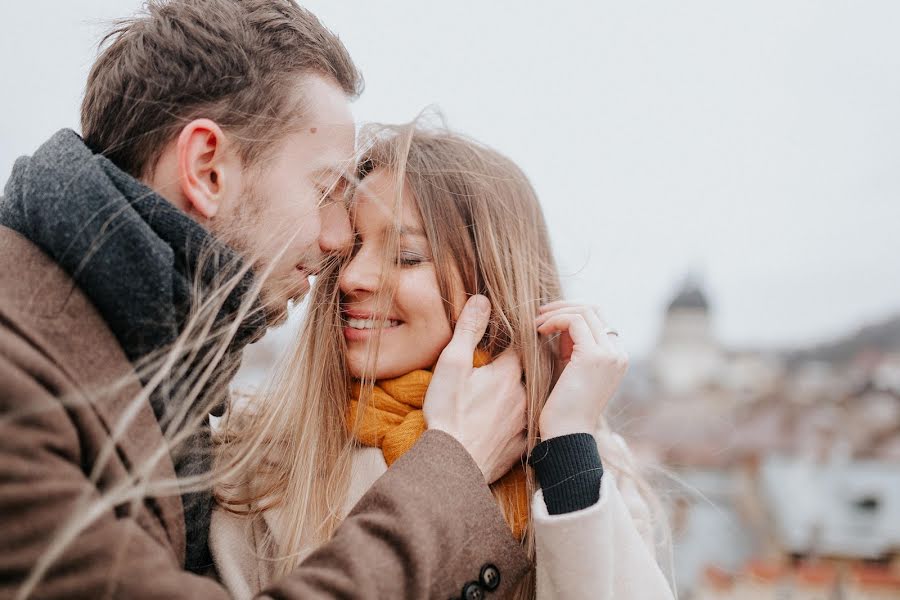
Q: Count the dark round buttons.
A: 2